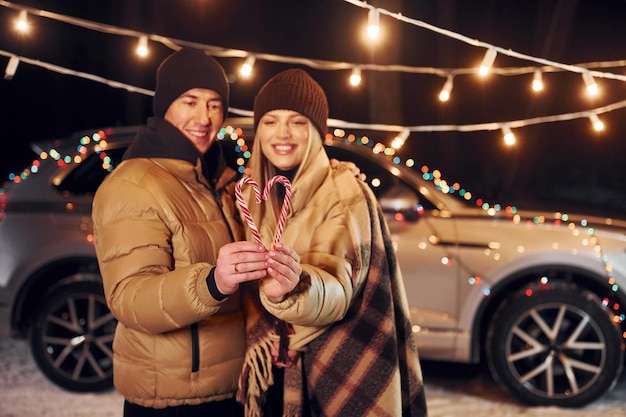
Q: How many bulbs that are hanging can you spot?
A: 13